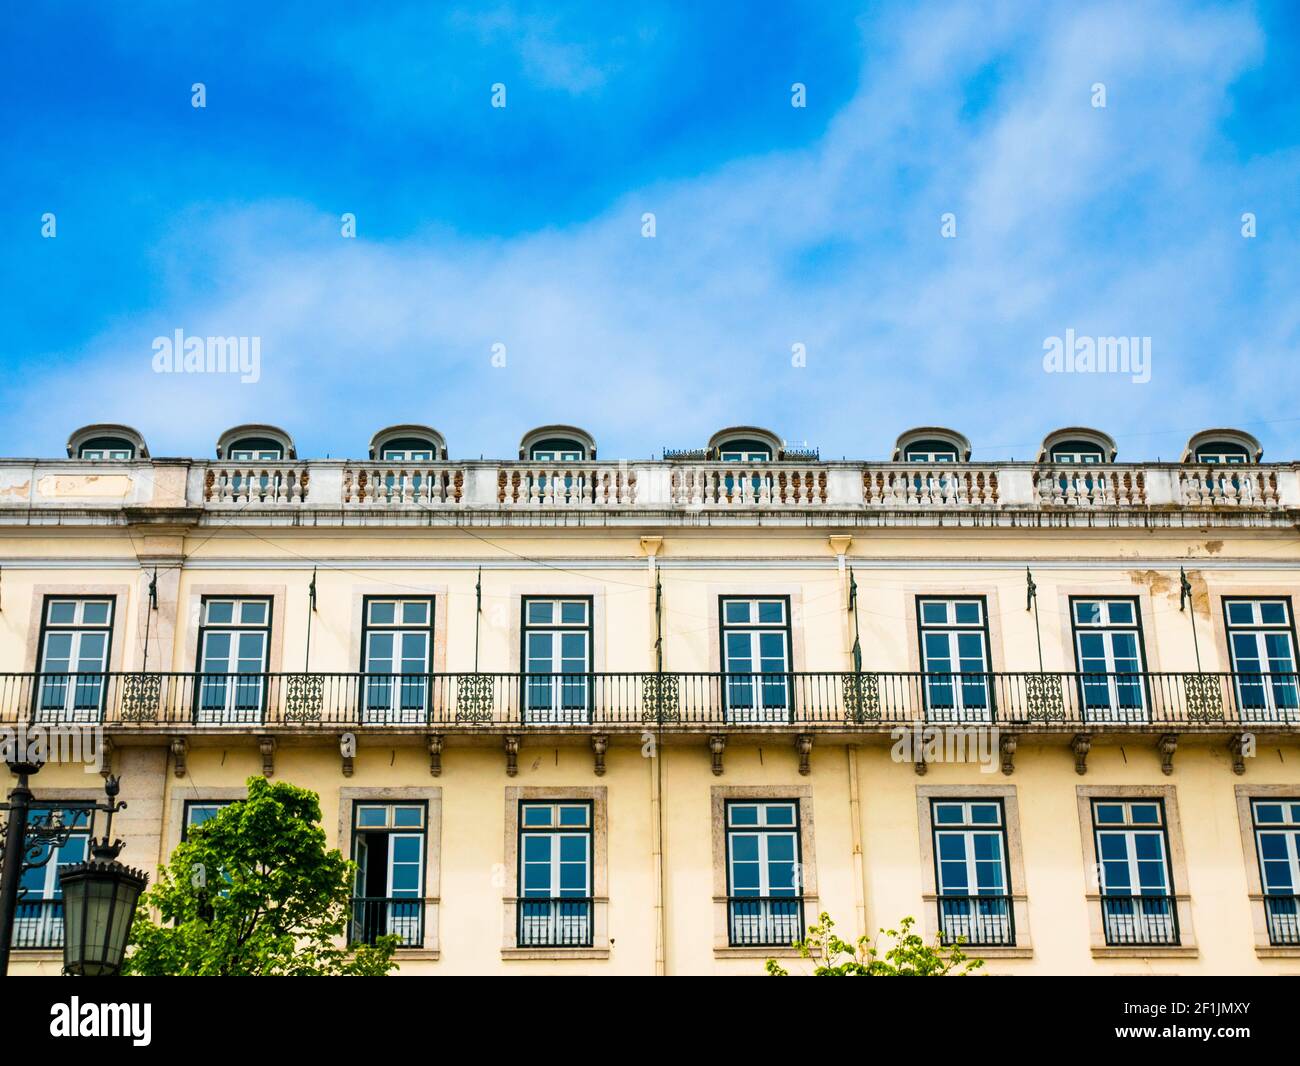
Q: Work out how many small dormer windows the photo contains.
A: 8